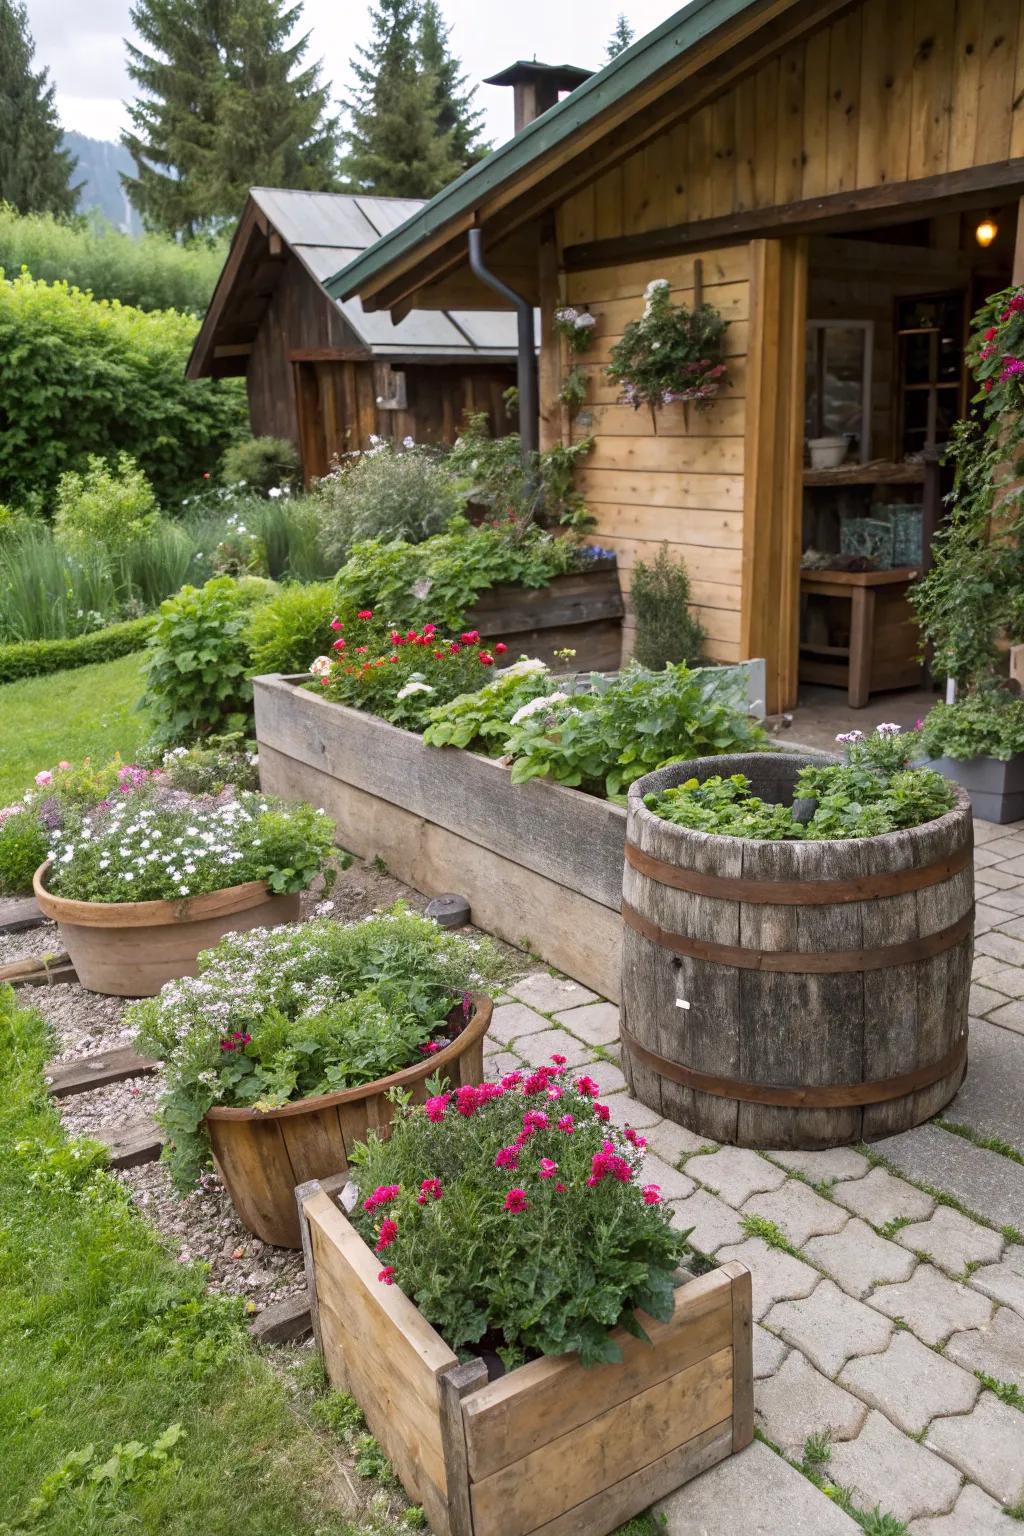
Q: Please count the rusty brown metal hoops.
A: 3